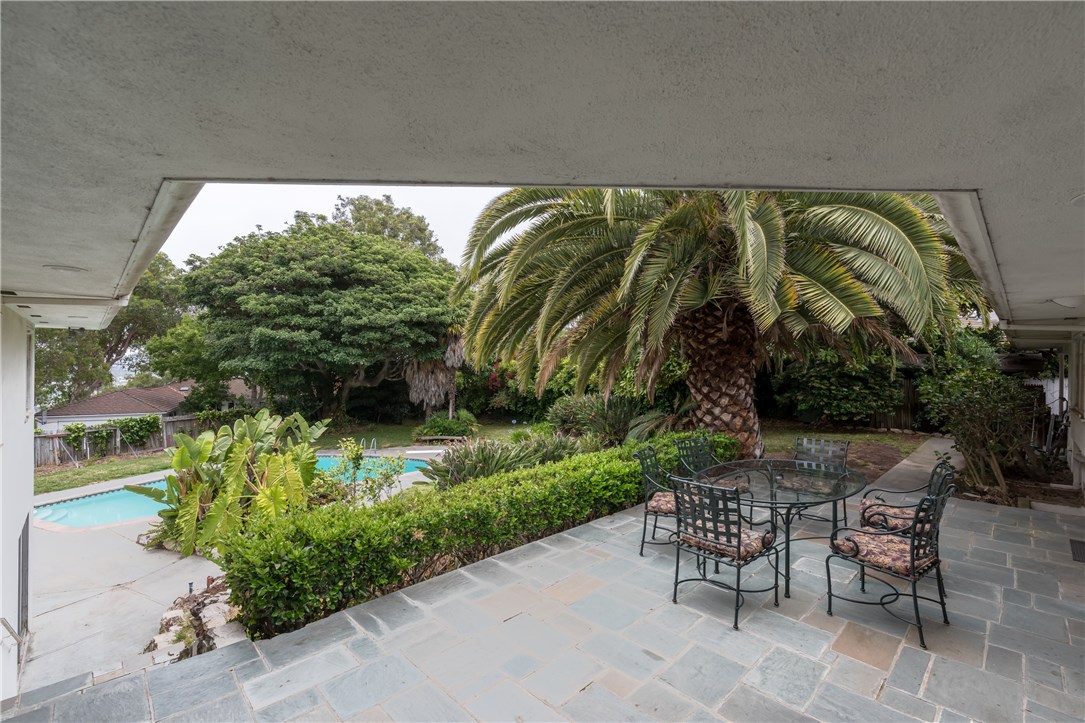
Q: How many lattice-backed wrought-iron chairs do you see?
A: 6